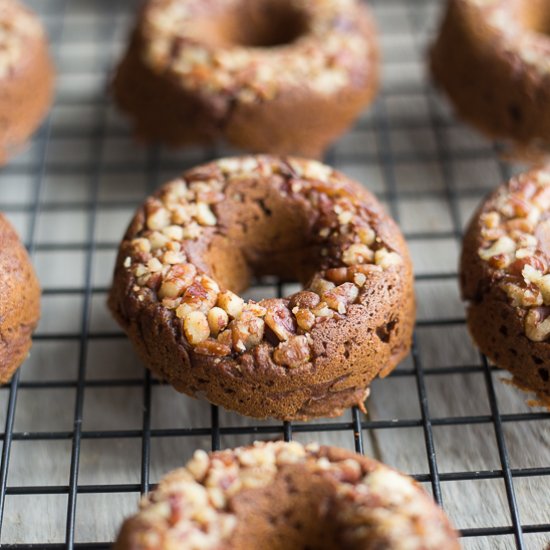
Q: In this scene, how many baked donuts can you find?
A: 7